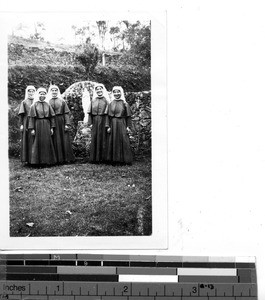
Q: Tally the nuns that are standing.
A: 5